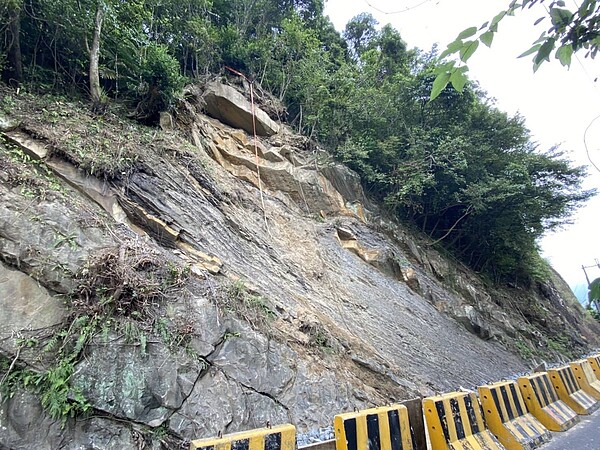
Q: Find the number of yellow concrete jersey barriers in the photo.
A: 8